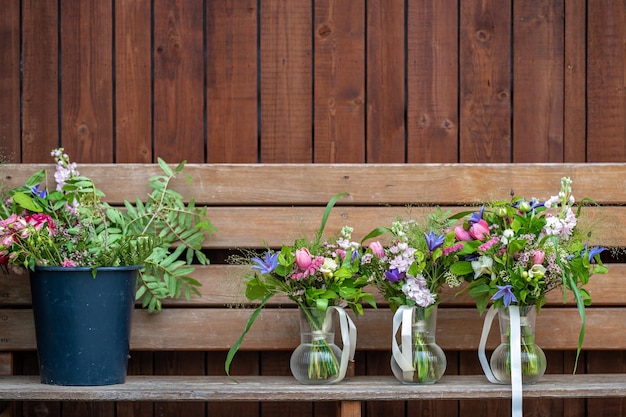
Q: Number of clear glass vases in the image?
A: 3